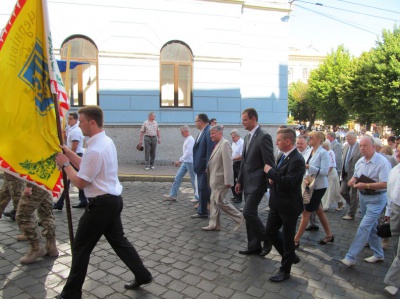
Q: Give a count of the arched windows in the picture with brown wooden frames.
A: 2